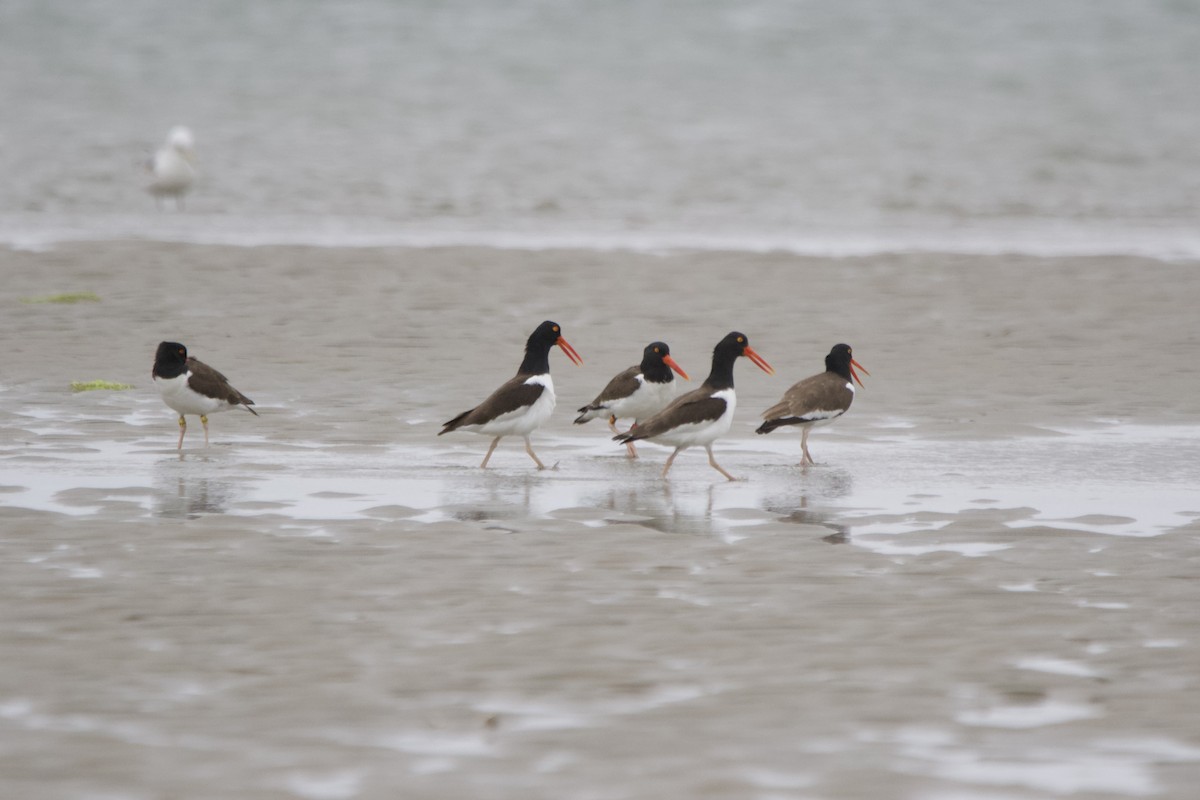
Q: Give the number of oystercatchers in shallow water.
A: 5